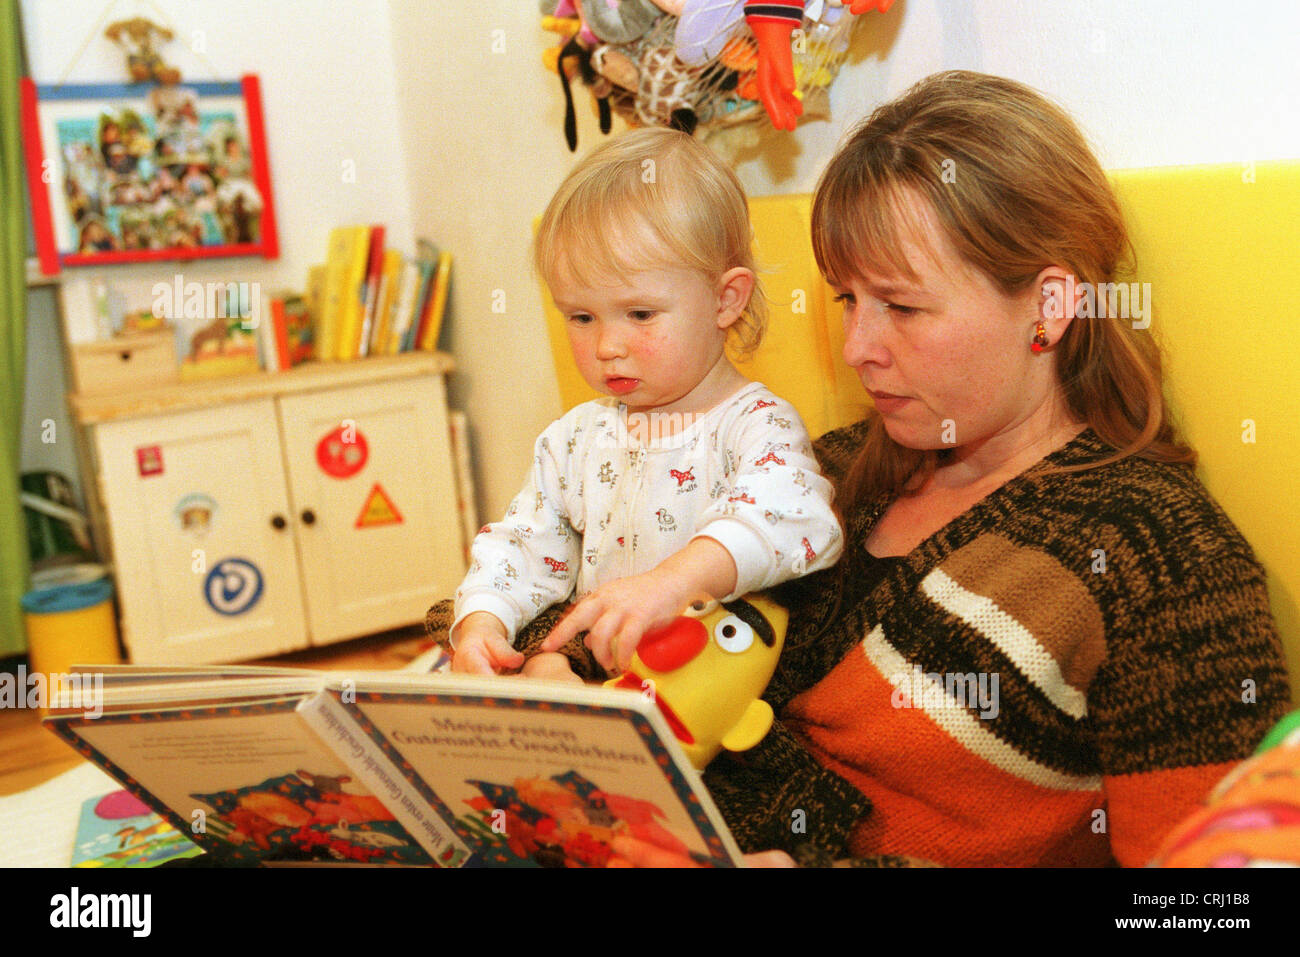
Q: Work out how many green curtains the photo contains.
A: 1